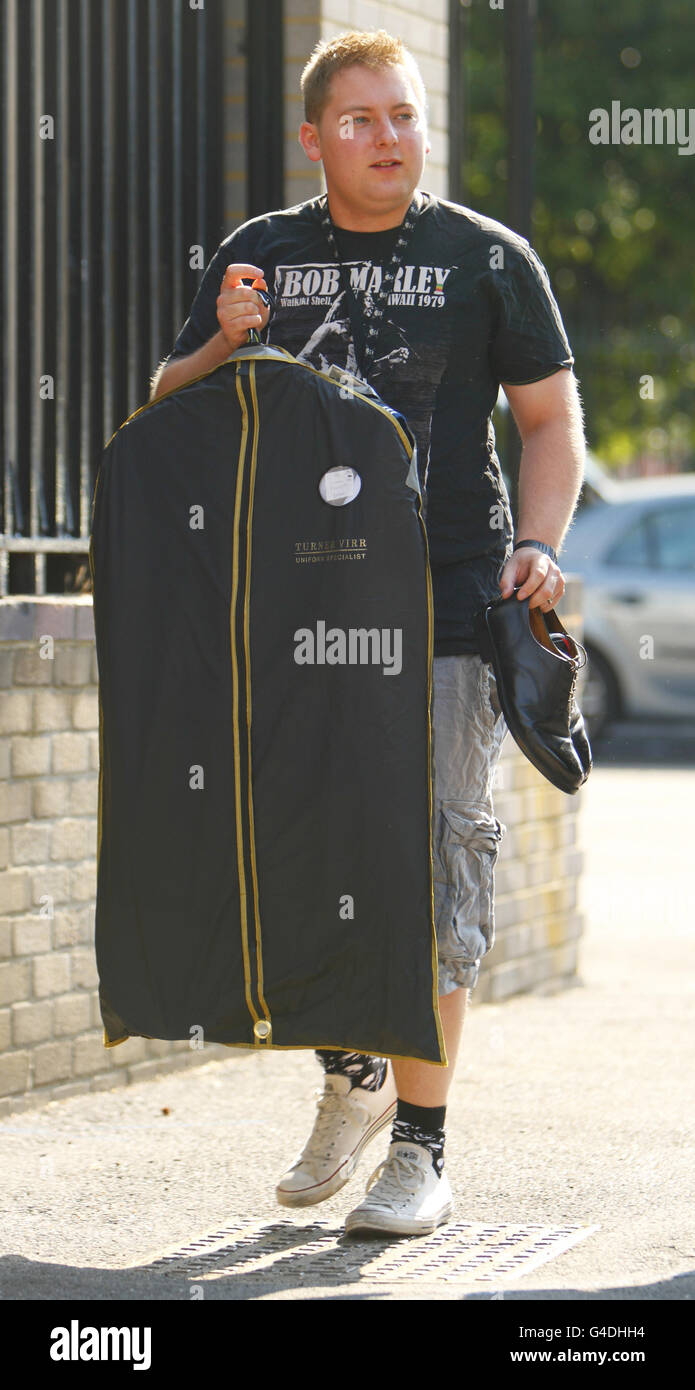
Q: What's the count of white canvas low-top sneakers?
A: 2